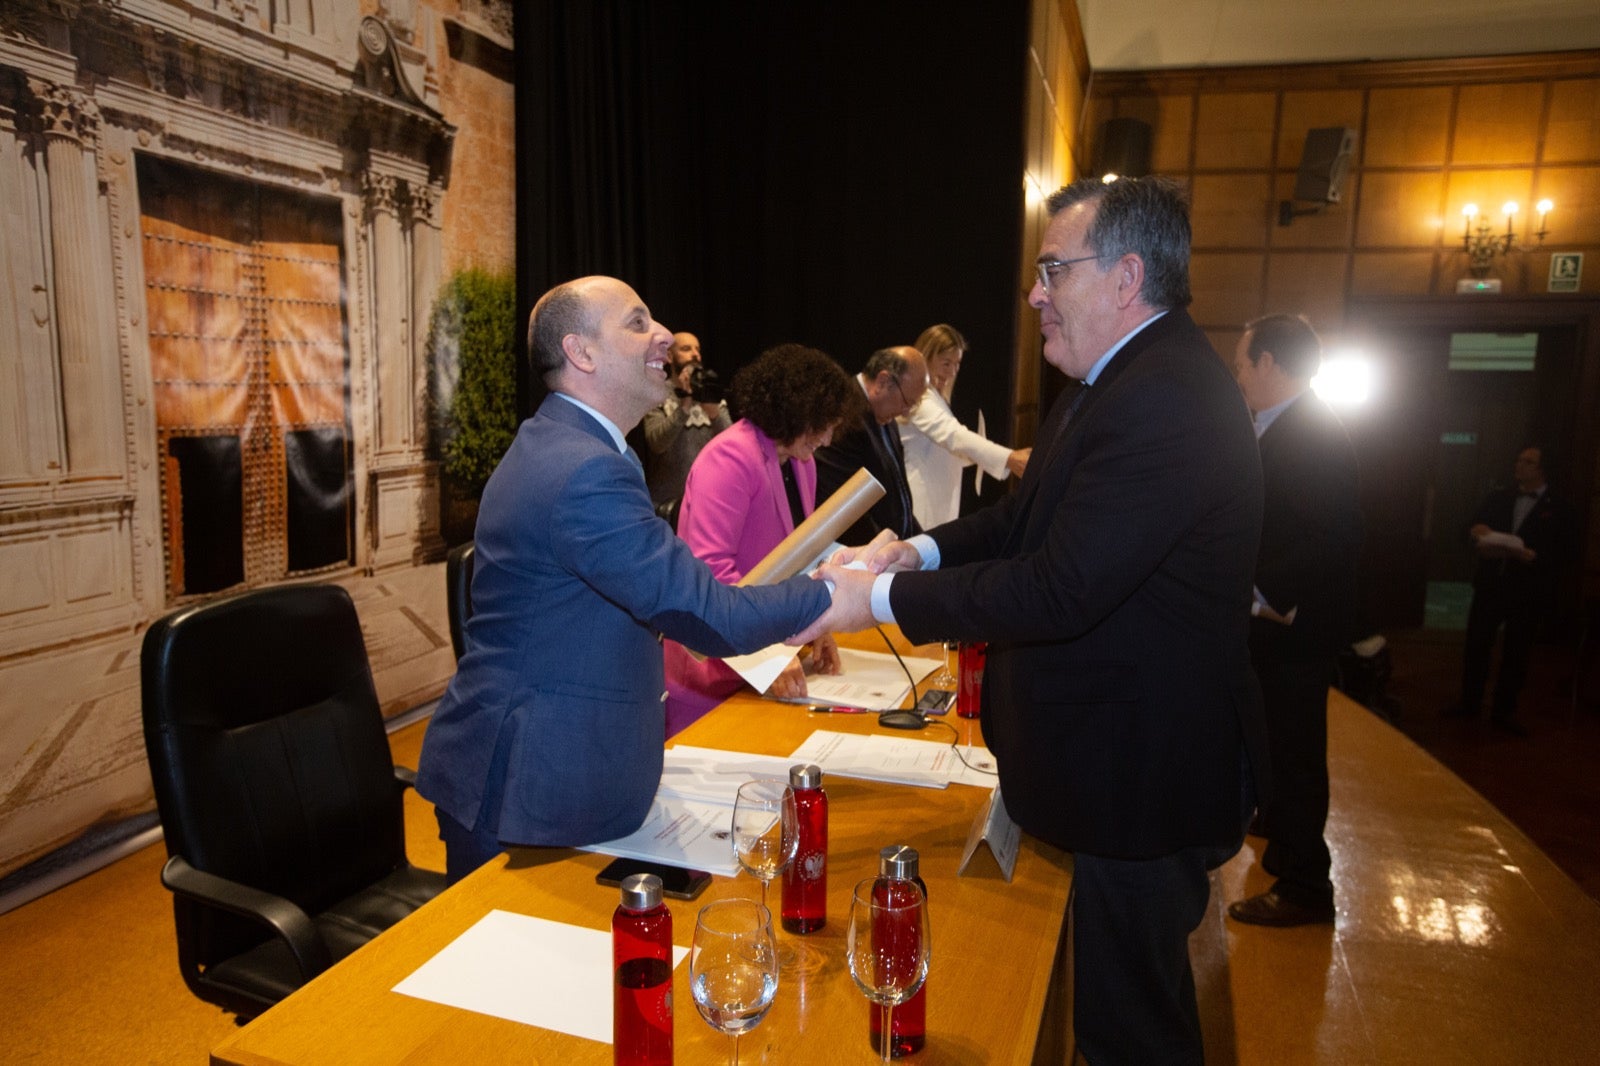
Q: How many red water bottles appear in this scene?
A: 4